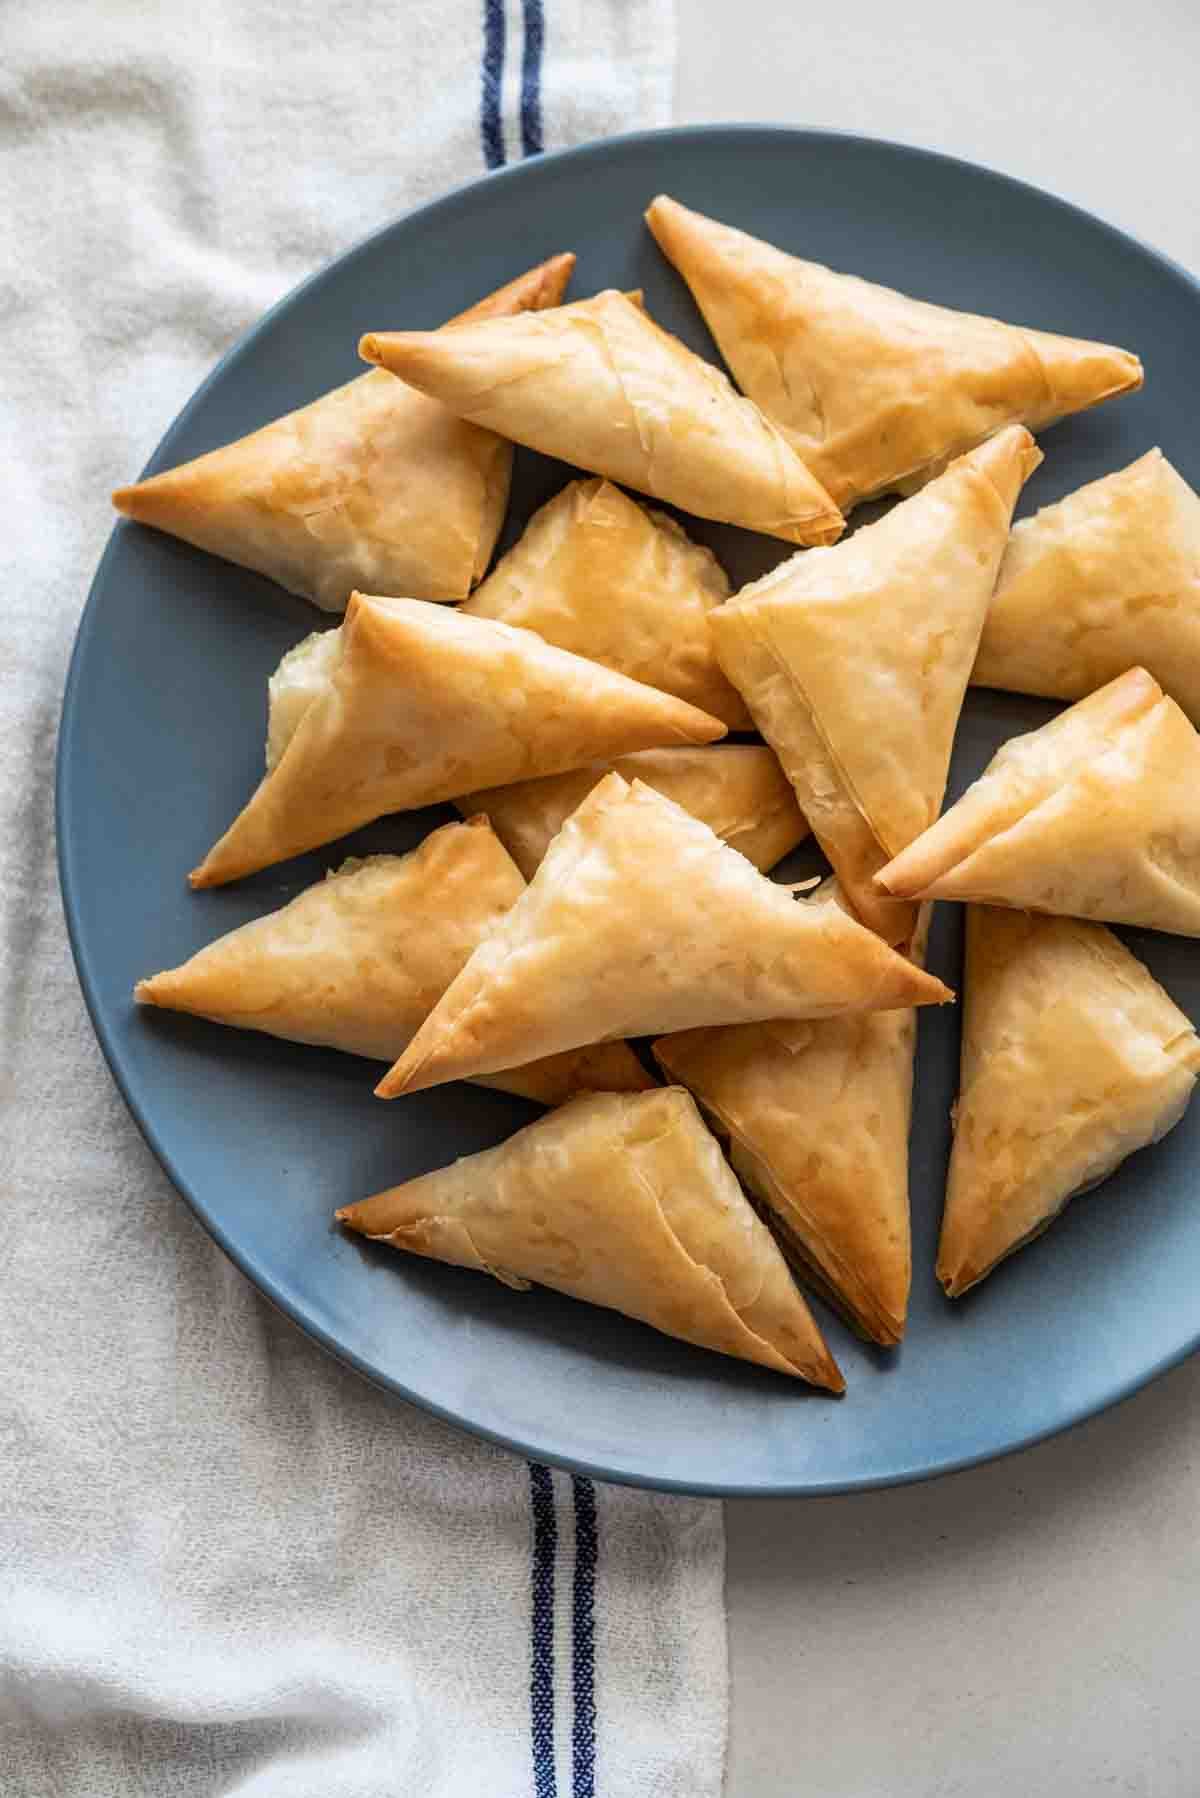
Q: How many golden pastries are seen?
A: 14